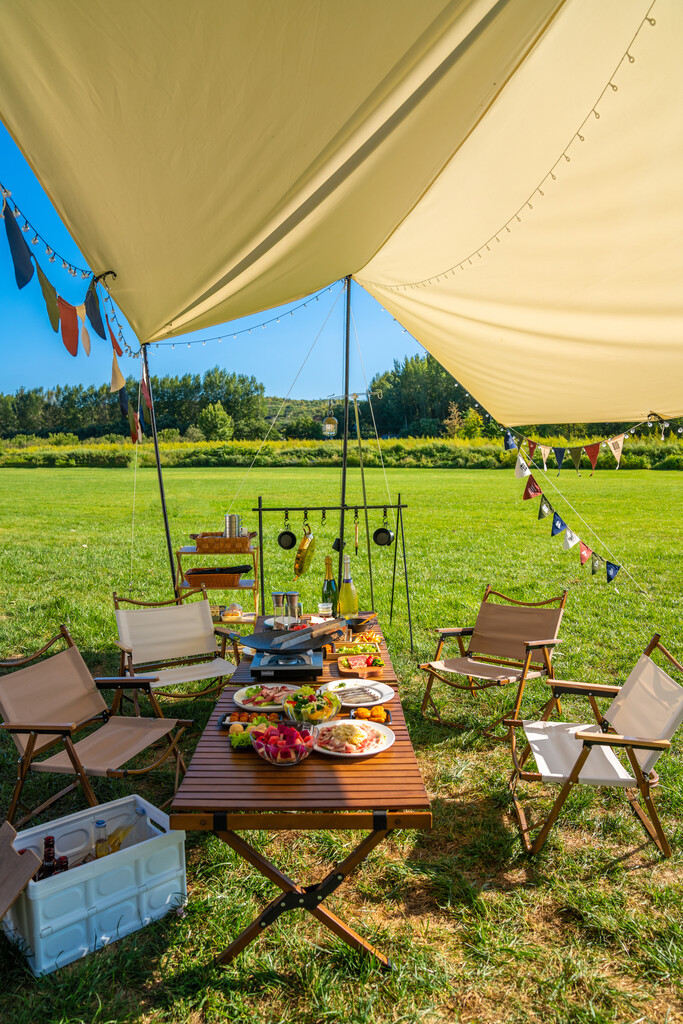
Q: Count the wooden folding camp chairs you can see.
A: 4